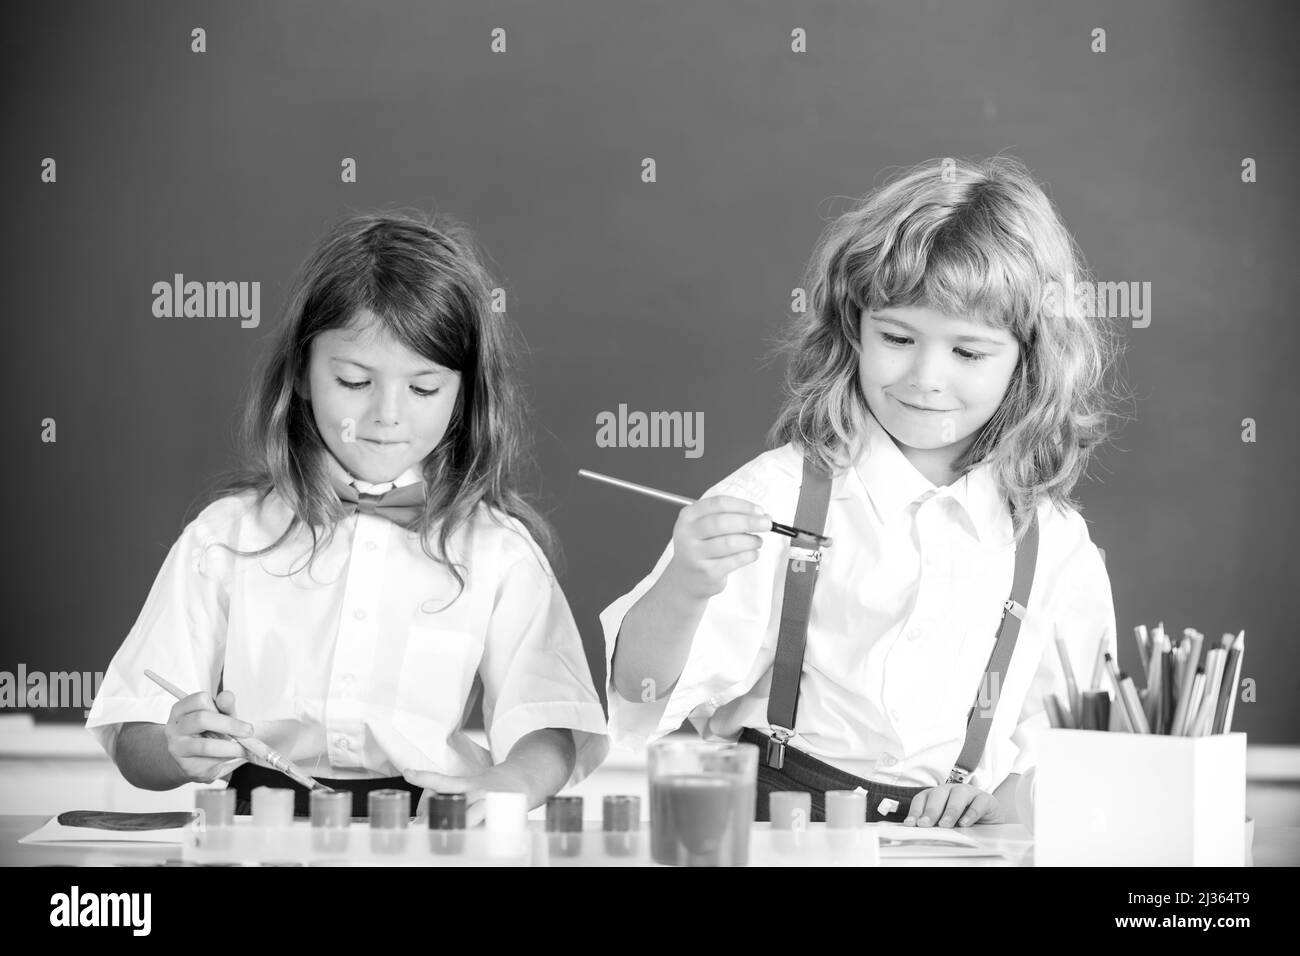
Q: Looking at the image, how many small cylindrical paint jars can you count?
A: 10